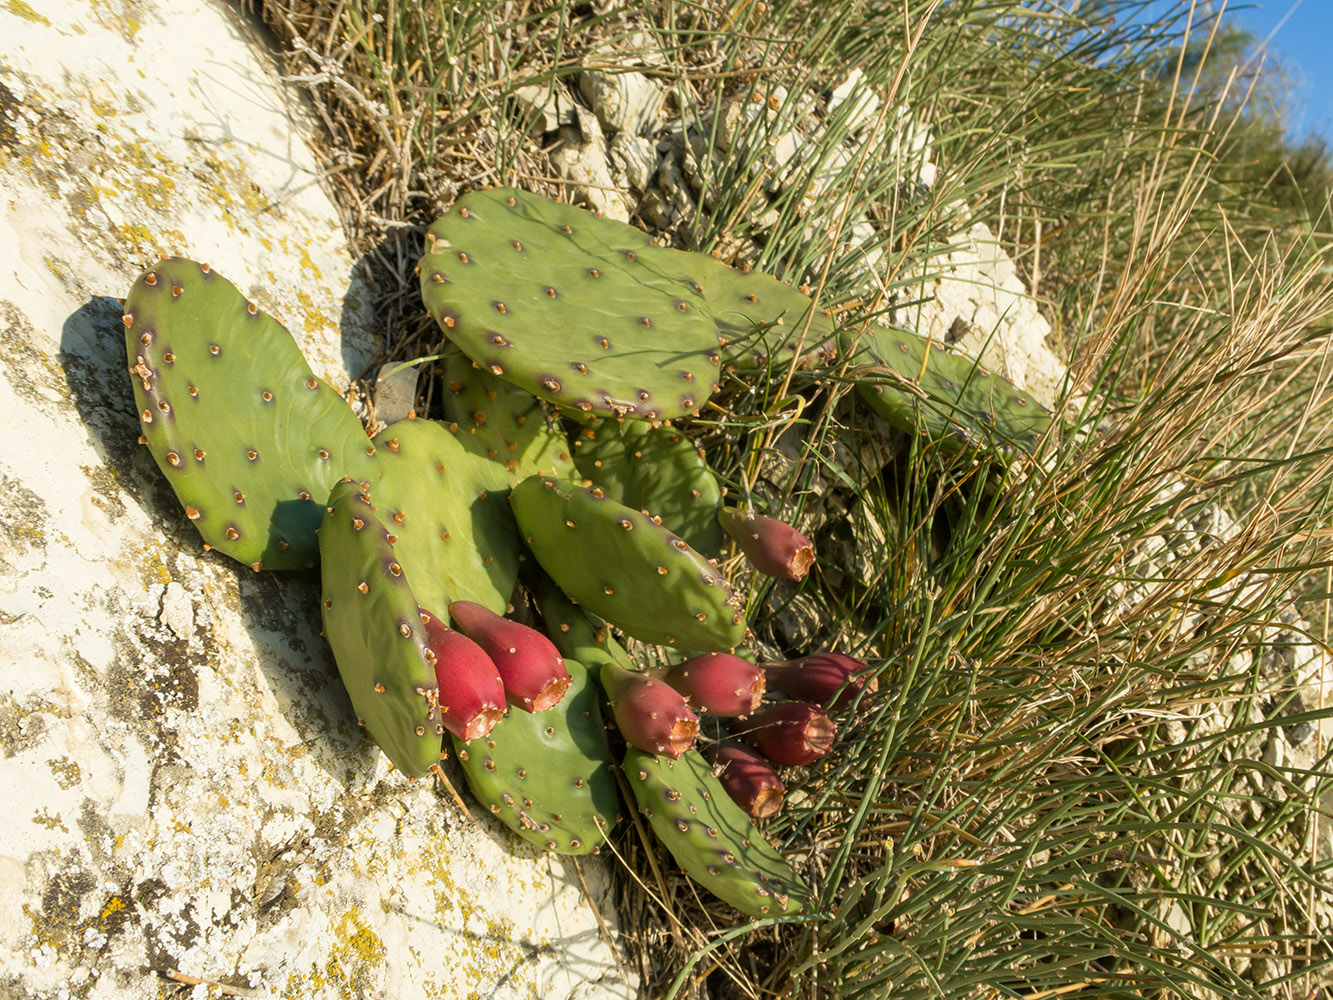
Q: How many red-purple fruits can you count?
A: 8